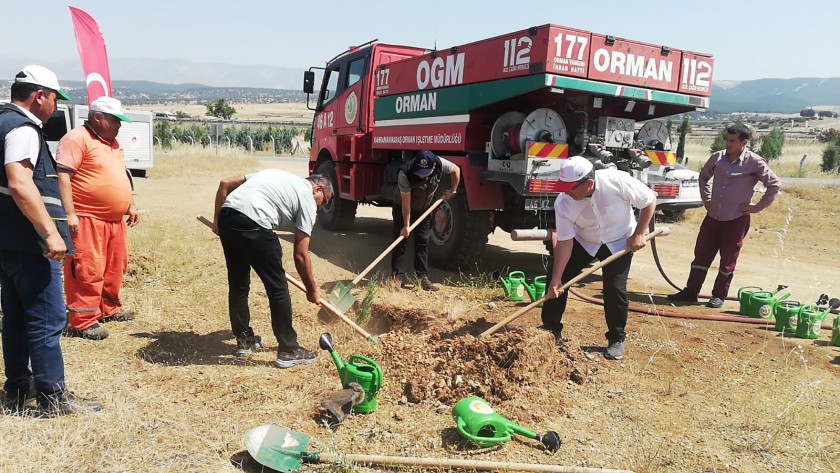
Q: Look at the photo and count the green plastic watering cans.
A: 9